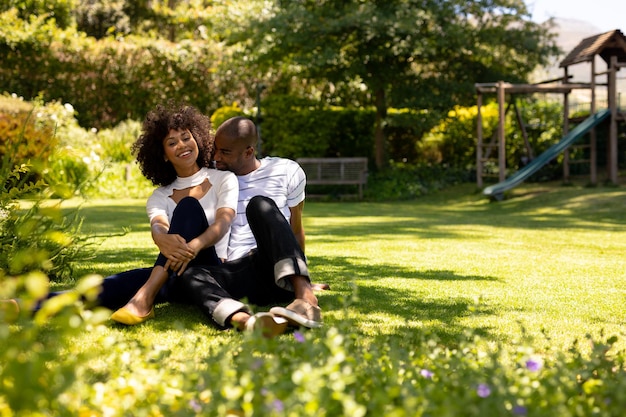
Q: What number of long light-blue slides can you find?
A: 1